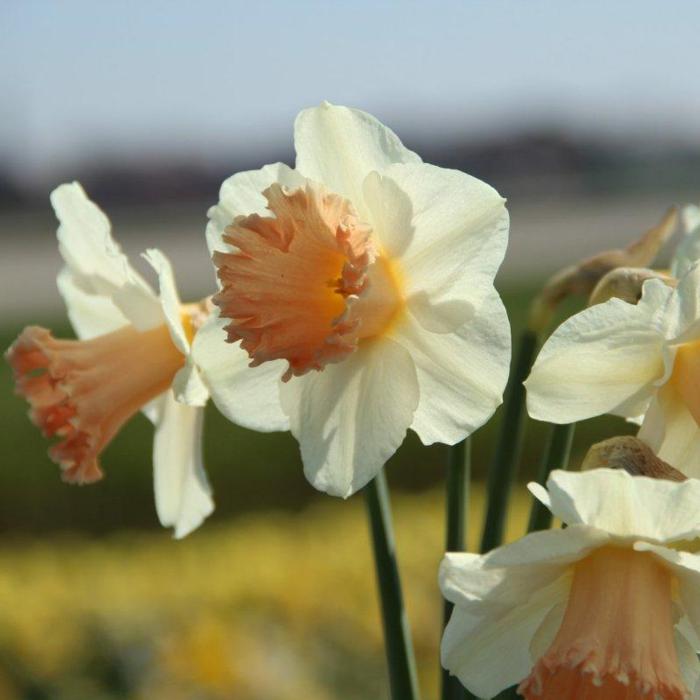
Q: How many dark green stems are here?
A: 4